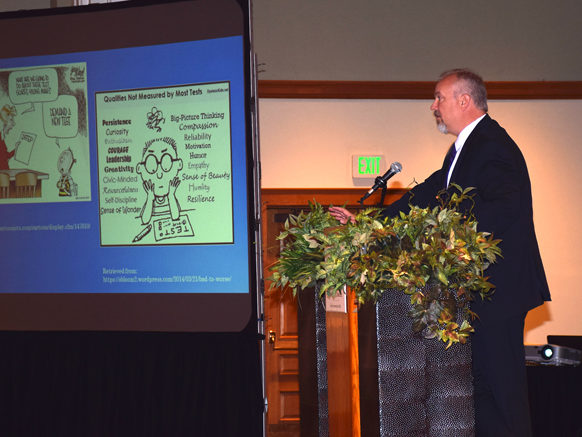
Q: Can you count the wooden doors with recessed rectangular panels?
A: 1